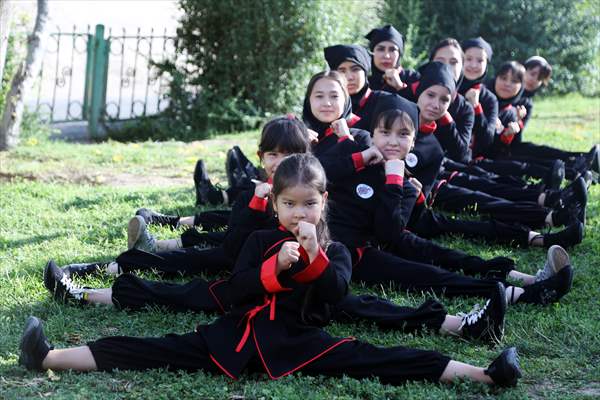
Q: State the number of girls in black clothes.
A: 11